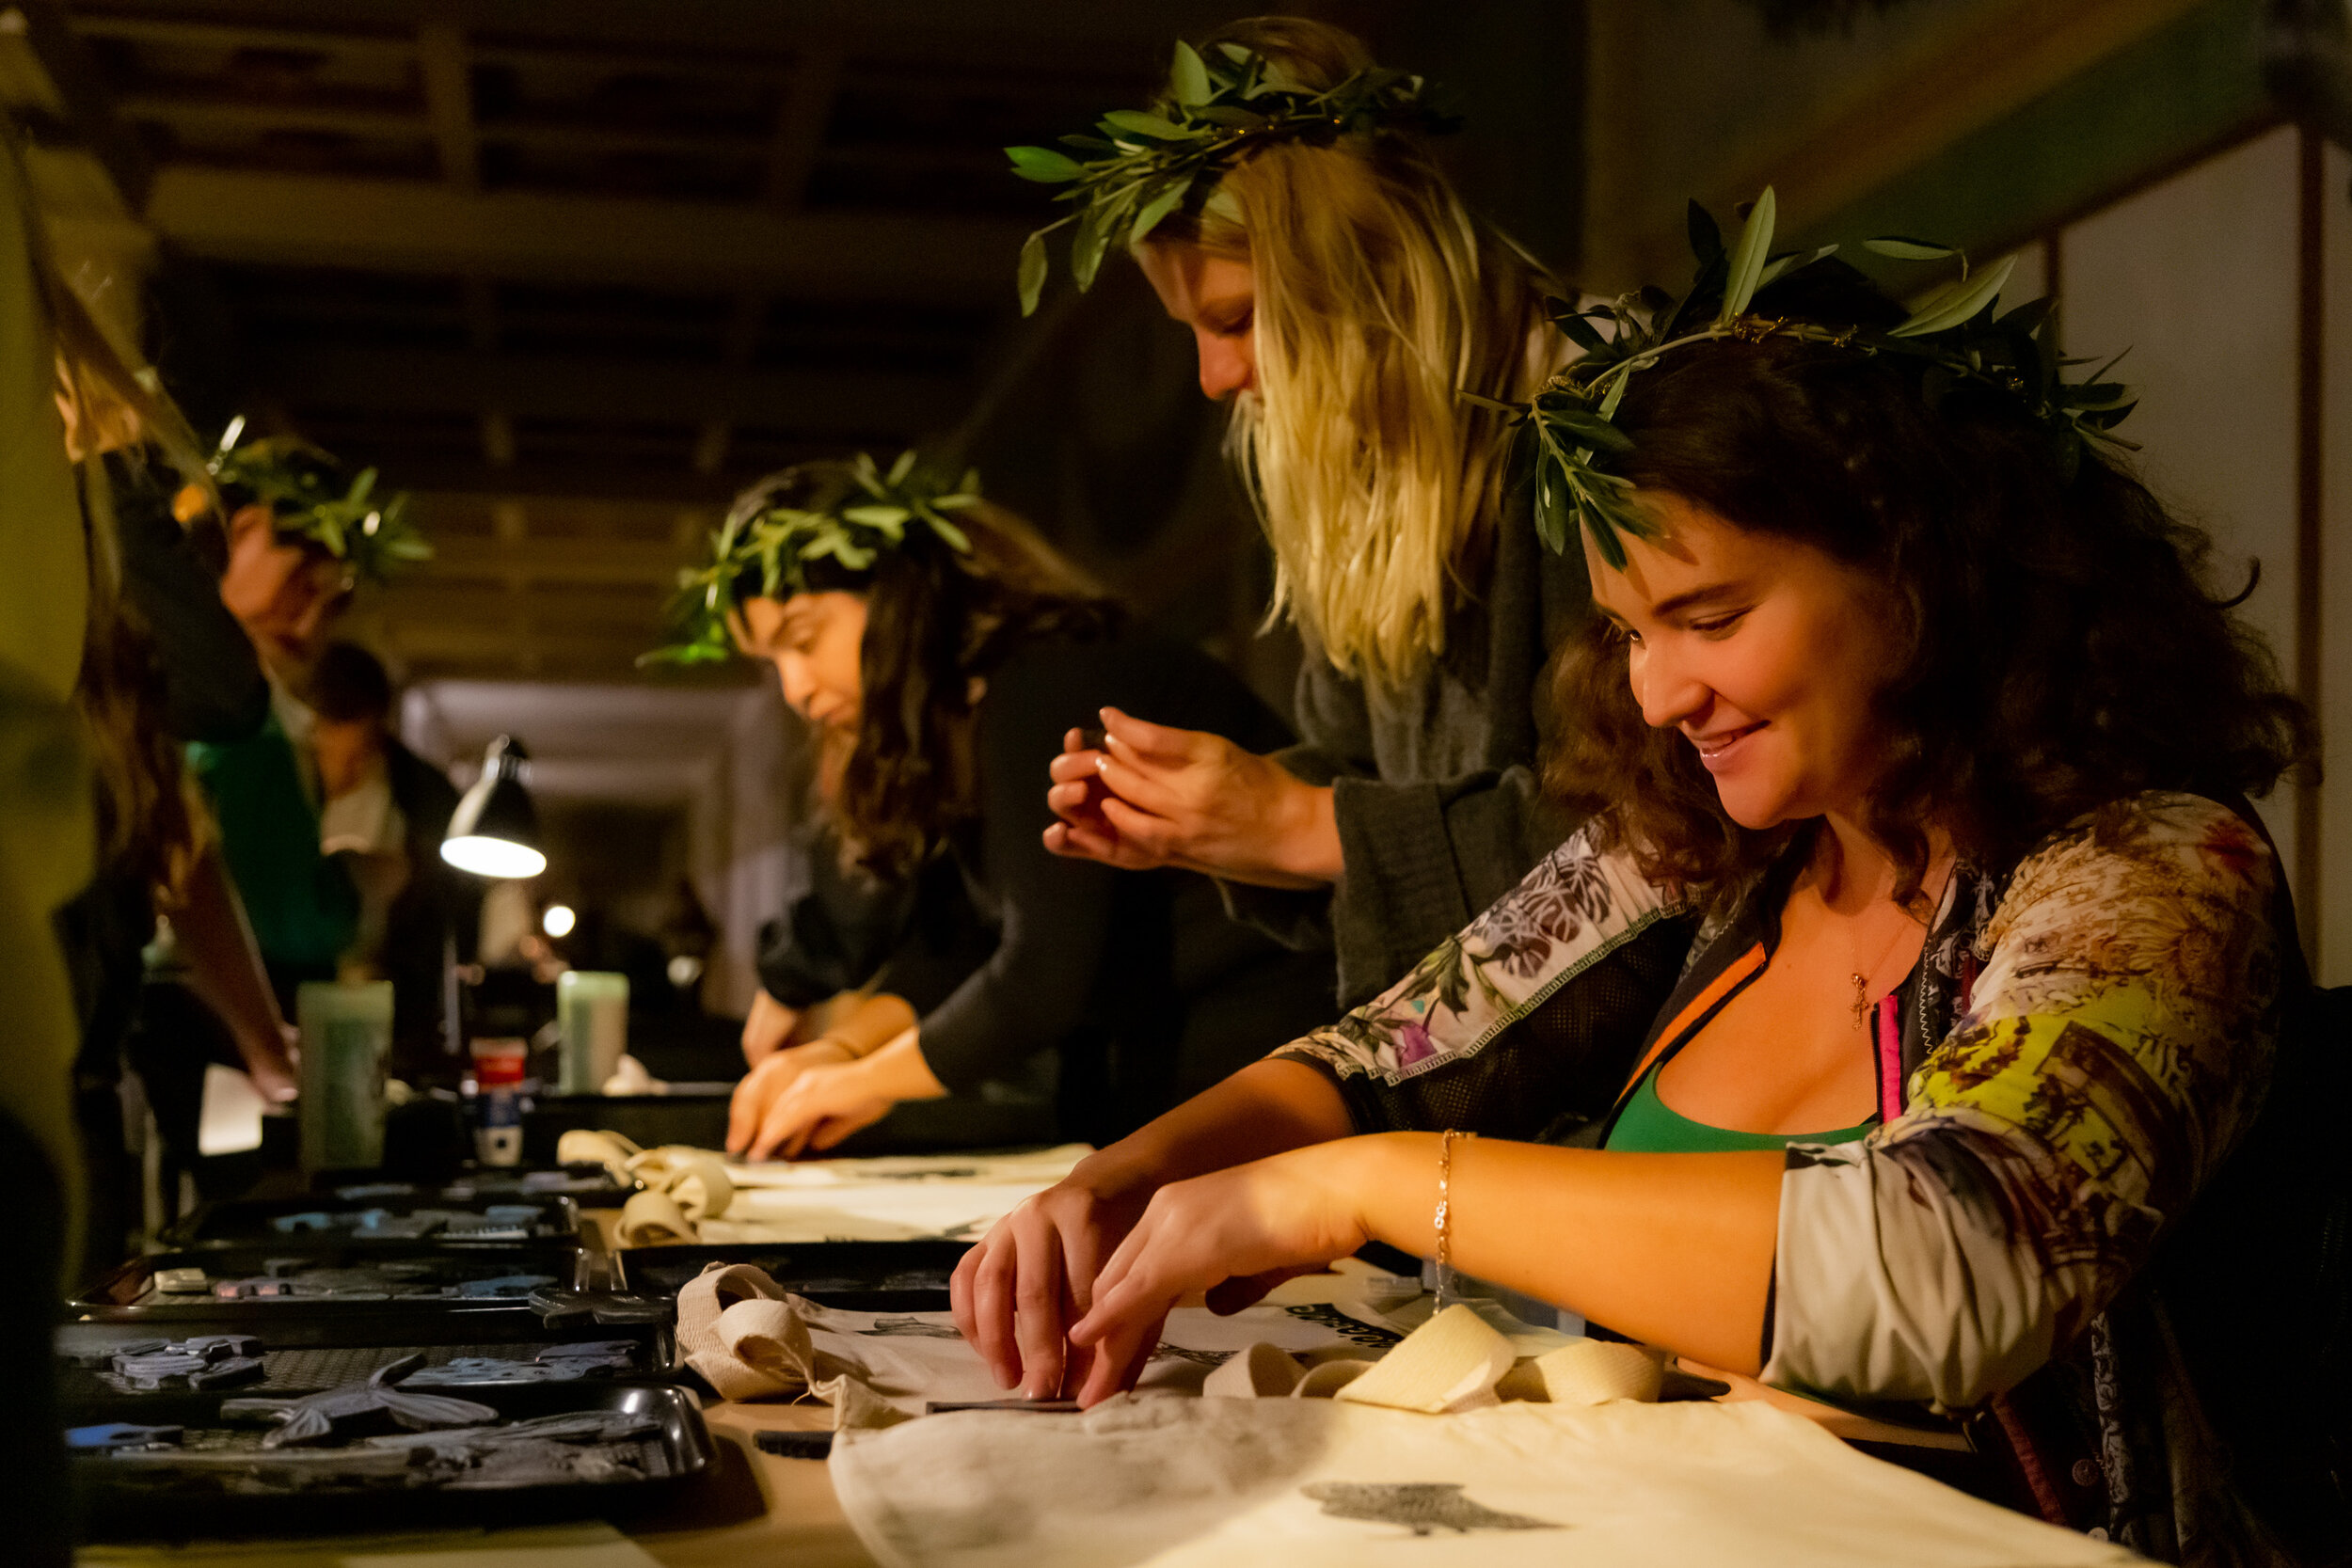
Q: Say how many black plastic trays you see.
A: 6